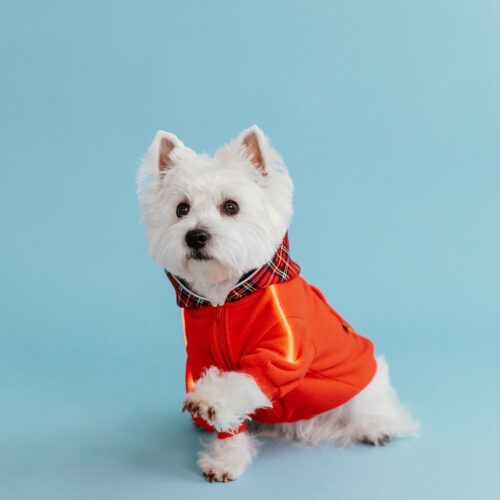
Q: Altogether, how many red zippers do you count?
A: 1